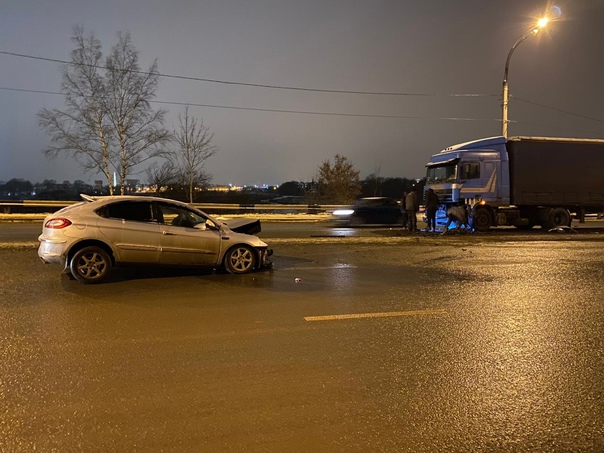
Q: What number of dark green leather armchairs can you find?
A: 0